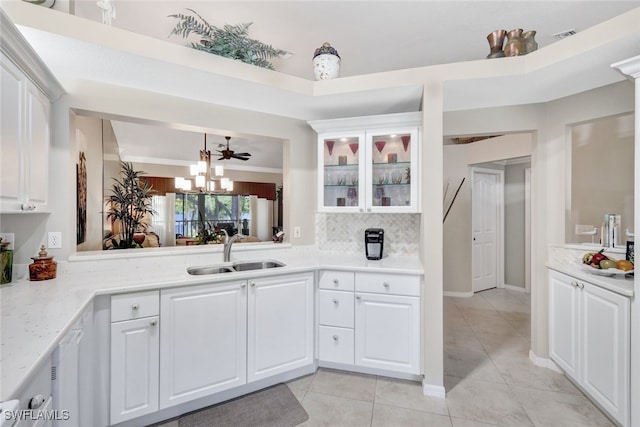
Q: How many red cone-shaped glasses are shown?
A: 4